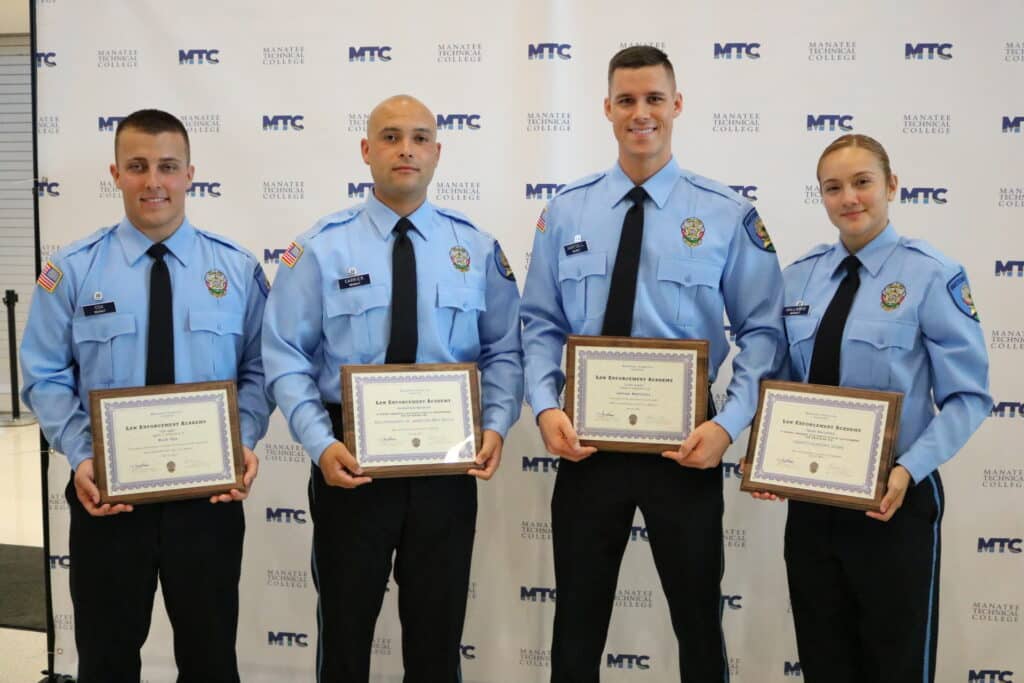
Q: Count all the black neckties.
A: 4